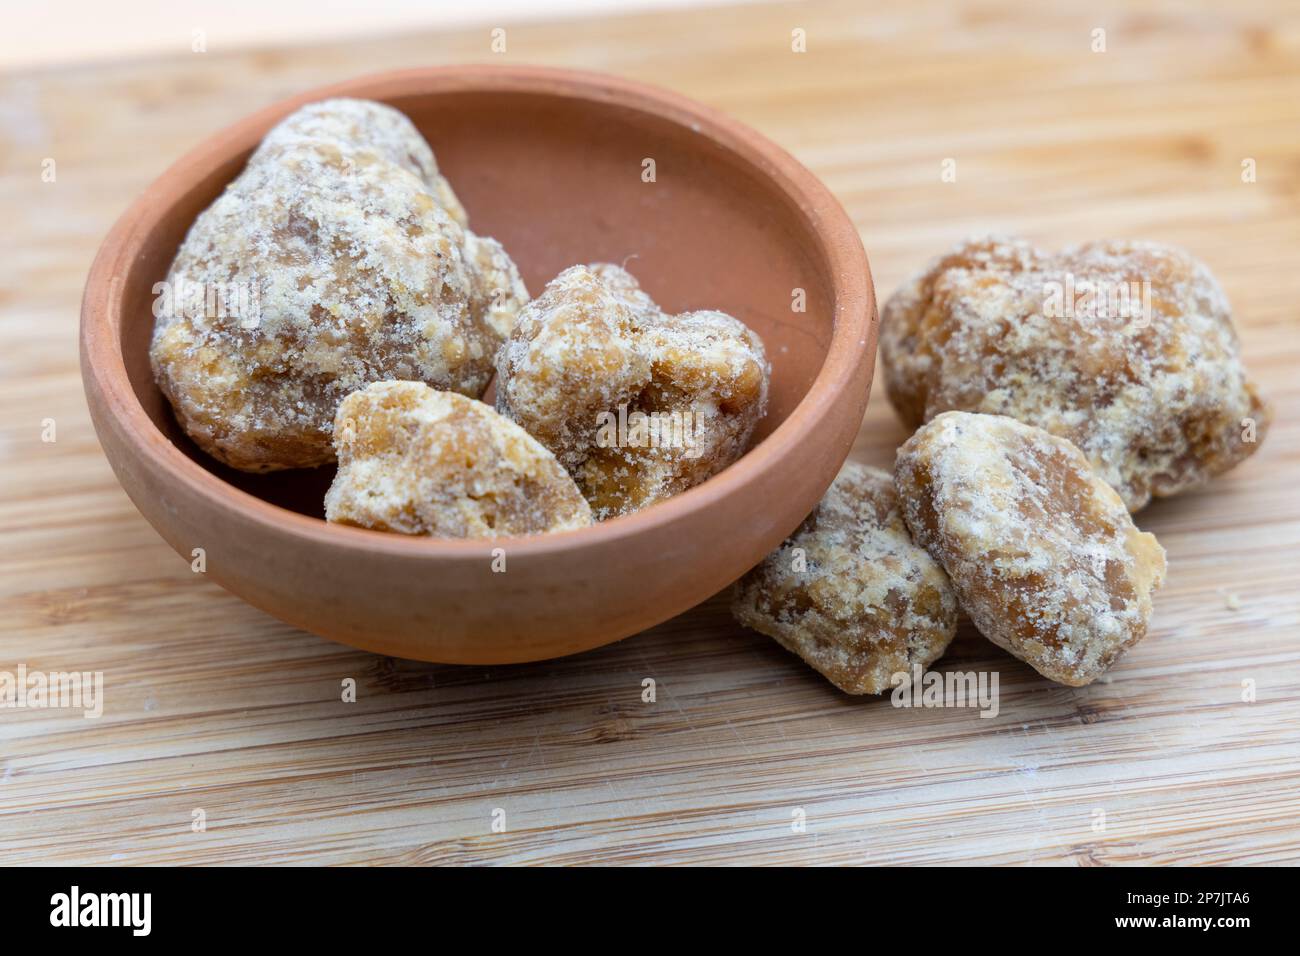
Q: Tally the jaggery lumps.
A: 6